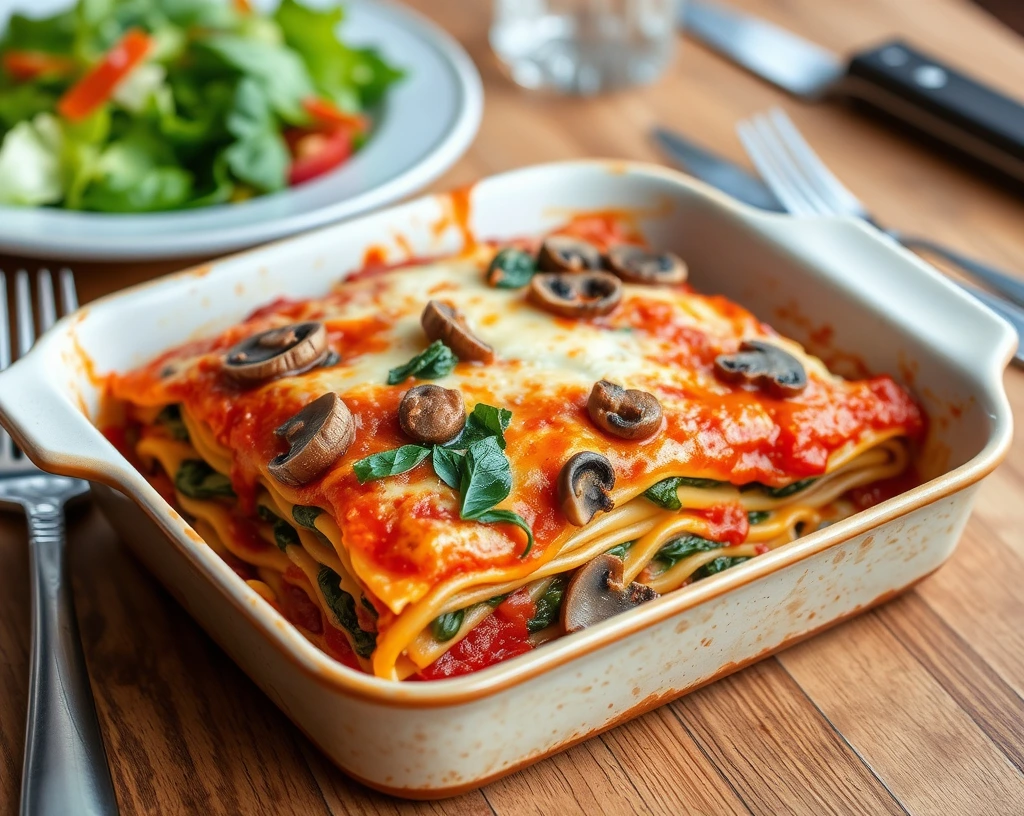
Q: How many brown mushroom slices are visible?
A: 11